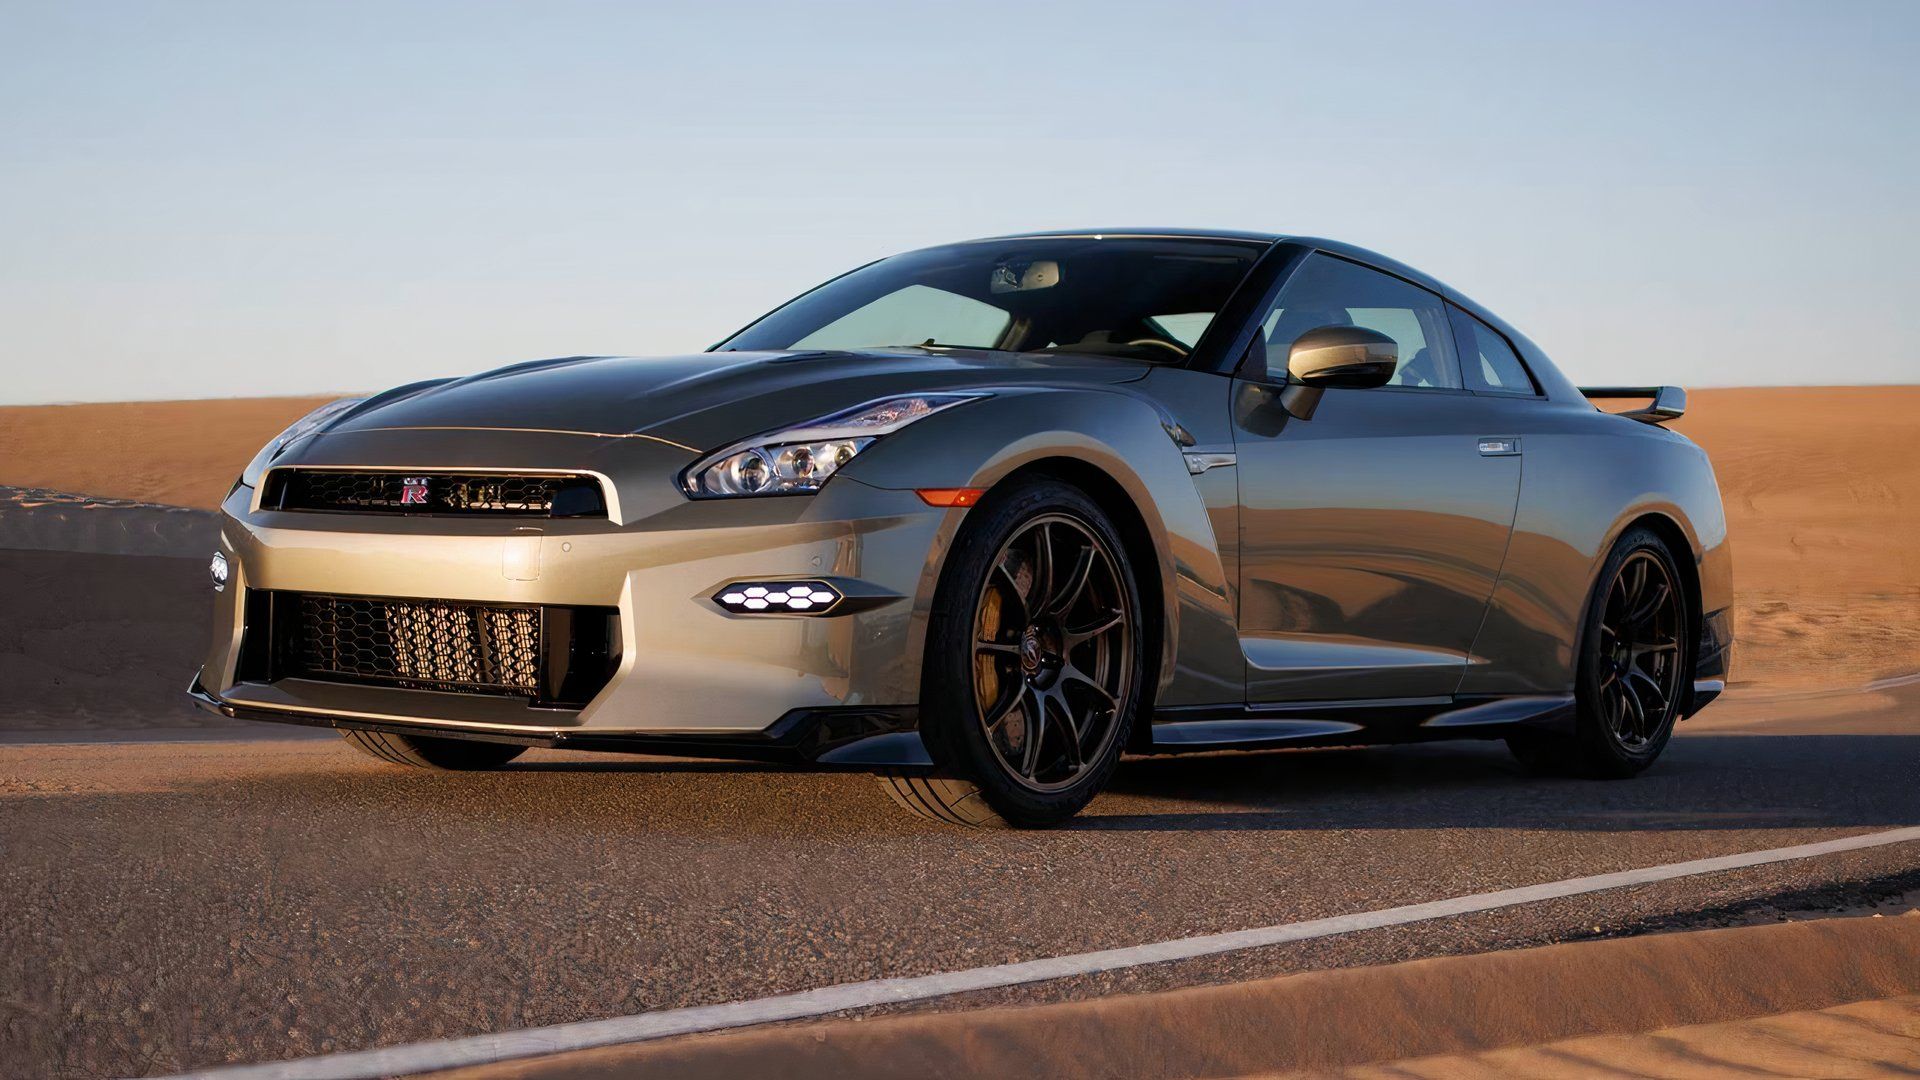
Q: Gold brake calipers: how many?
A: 1